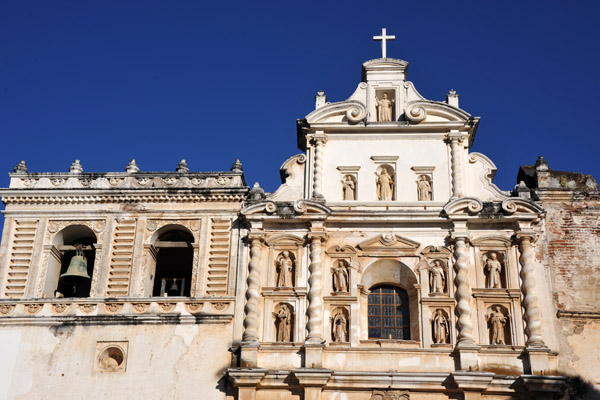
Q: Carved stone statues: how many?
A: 12